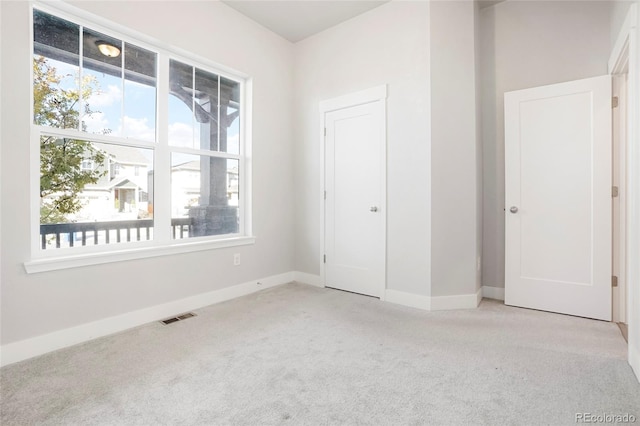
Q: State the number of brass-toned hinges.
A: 3